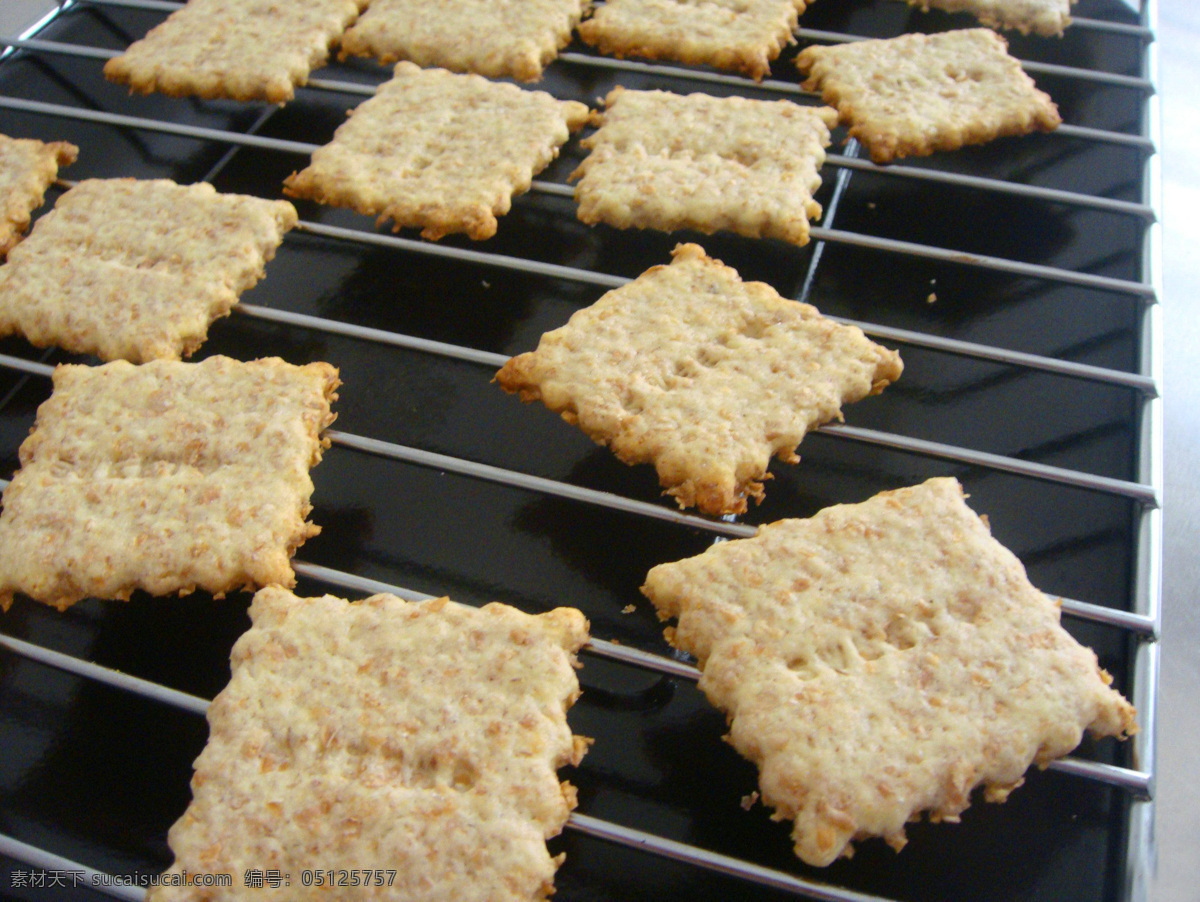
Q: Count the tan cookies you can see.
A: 13